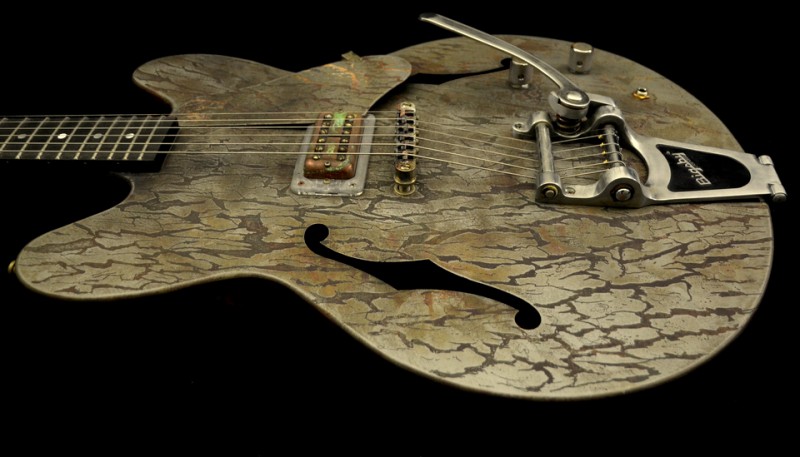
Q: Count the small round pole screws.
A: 12